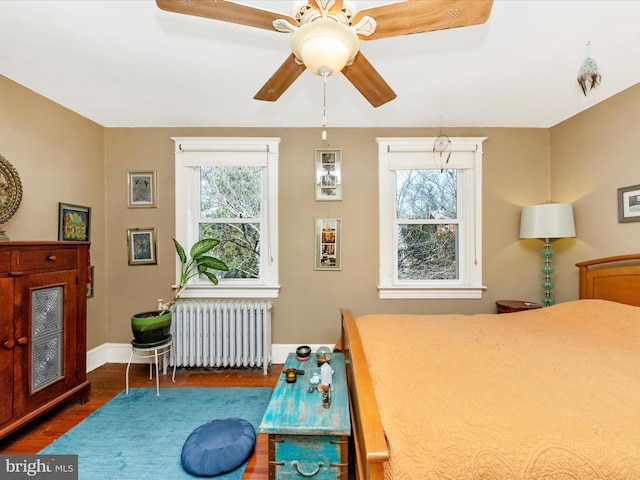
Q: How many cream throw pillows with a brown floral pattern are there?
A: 0